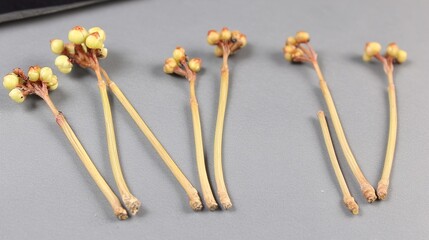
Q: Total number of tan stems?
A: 8